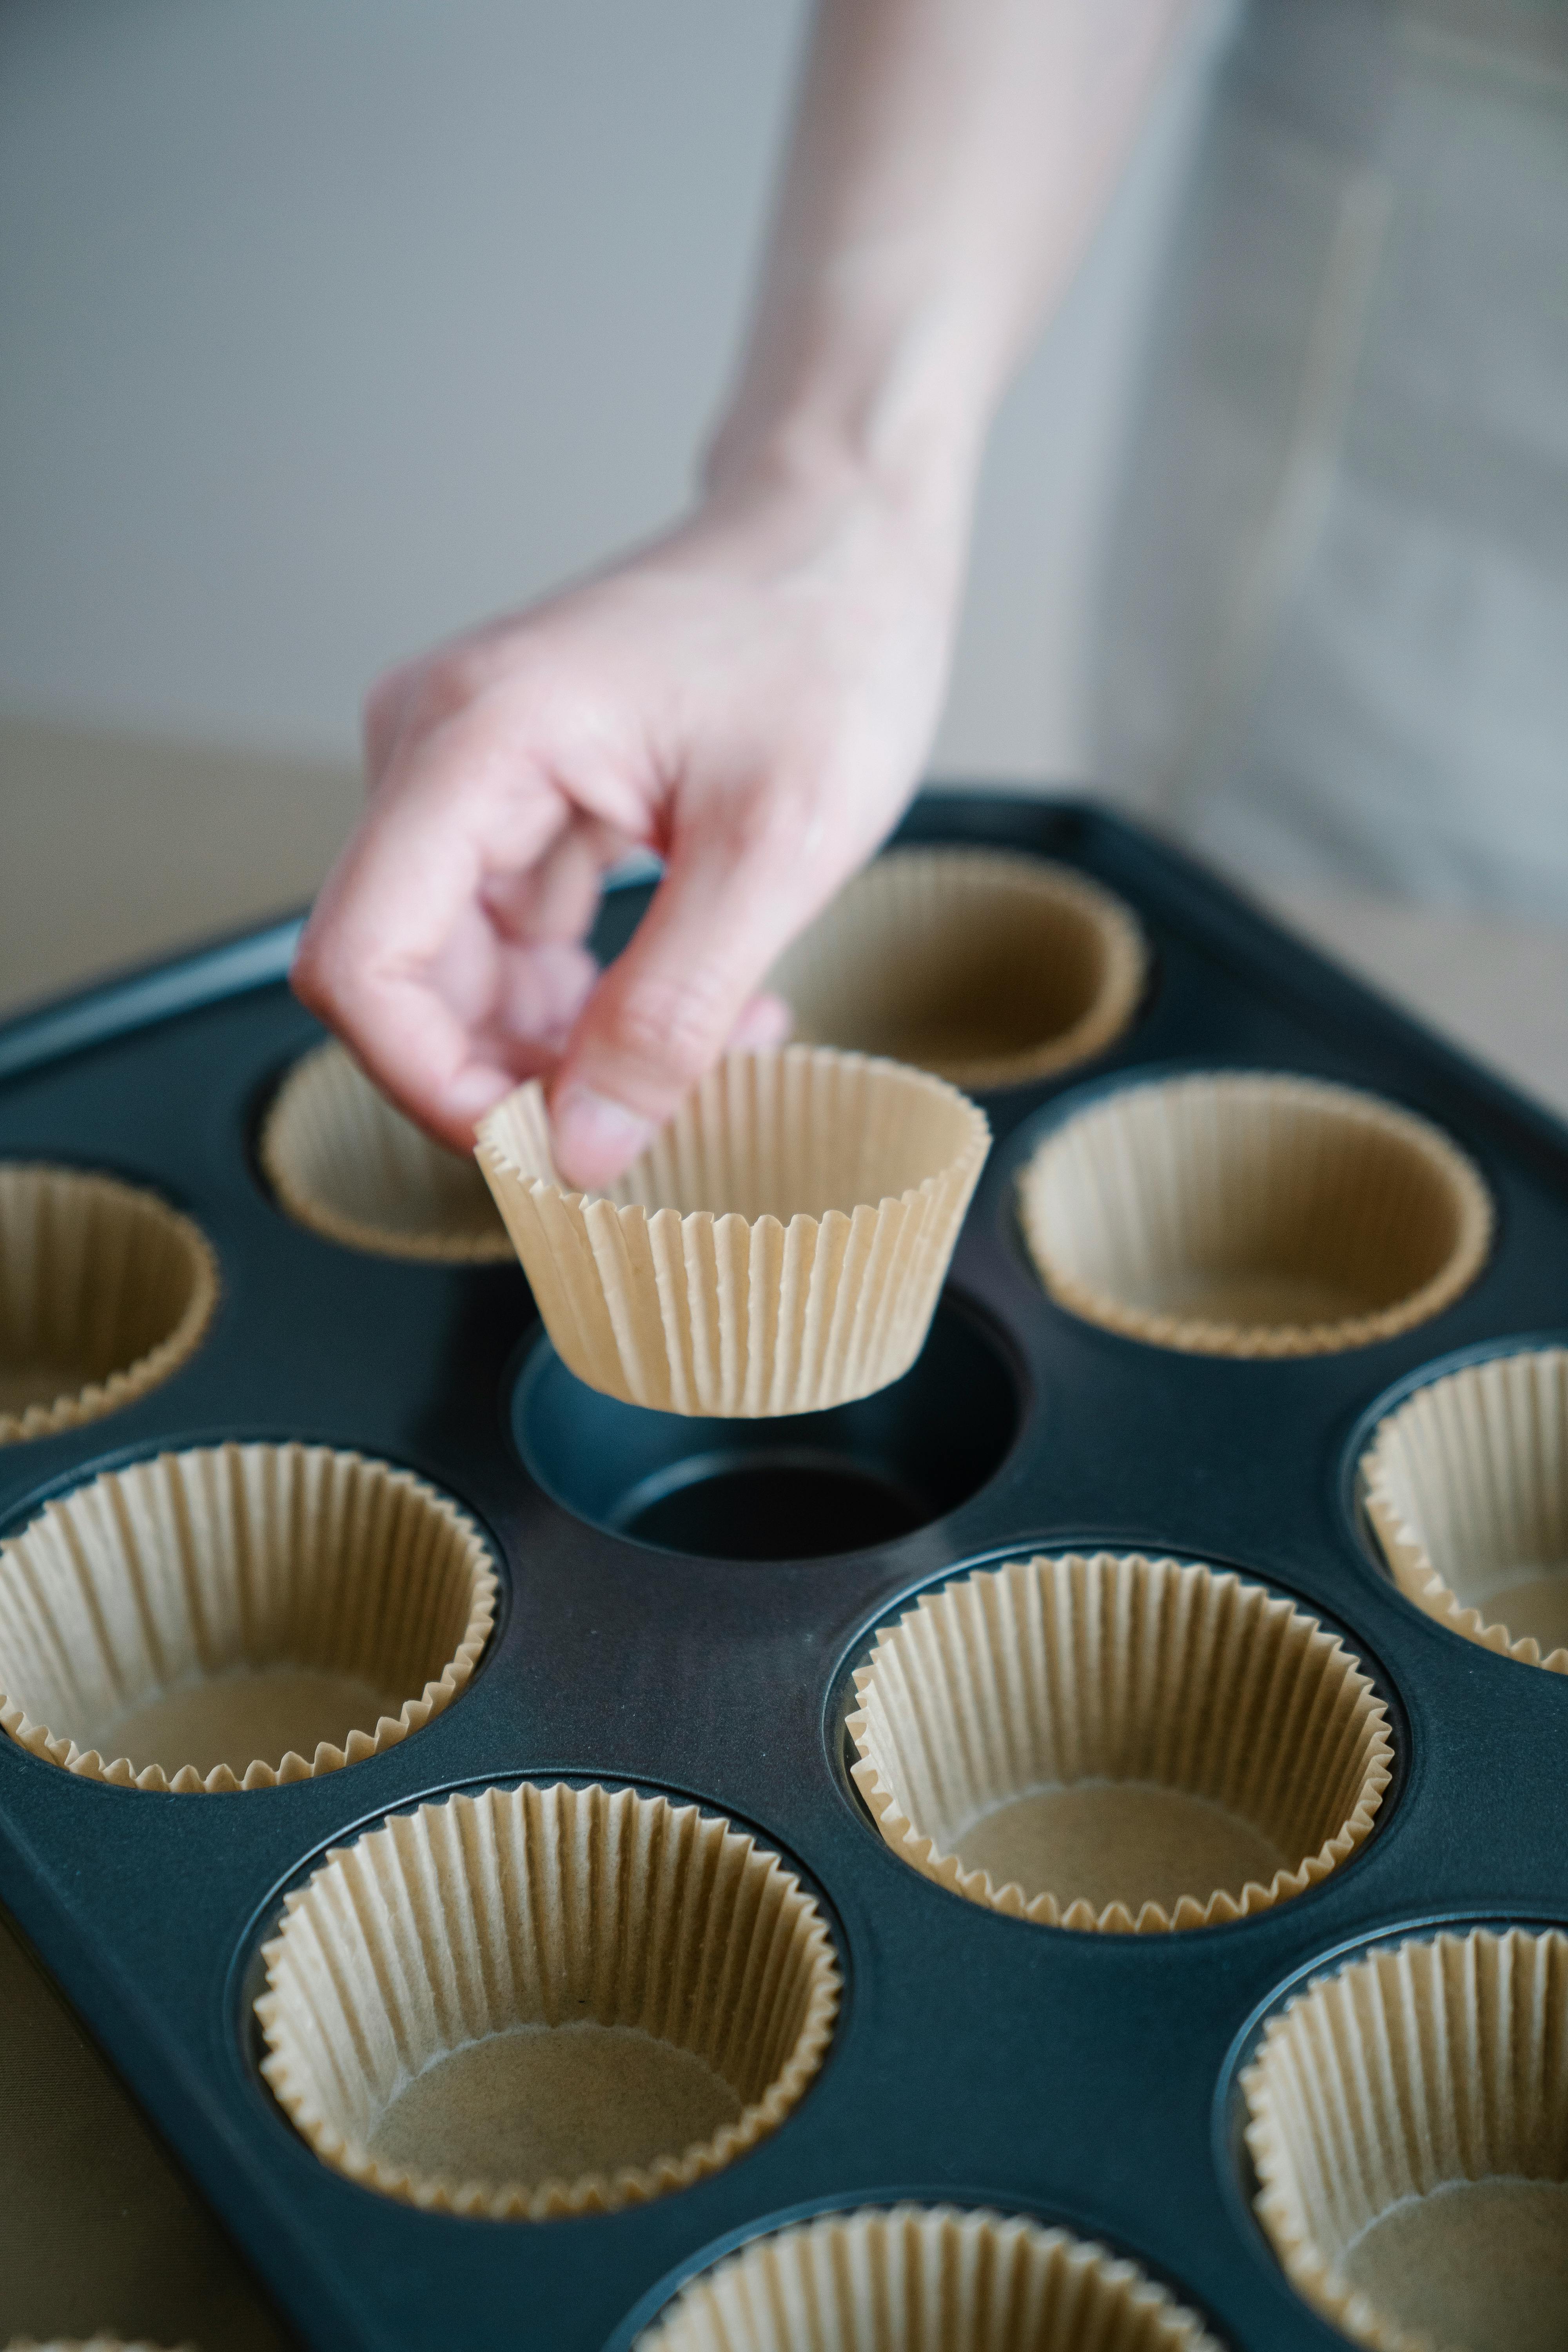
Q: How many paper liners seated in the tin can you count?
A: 10